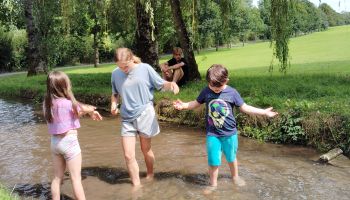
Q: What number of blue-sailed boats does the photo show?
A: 0